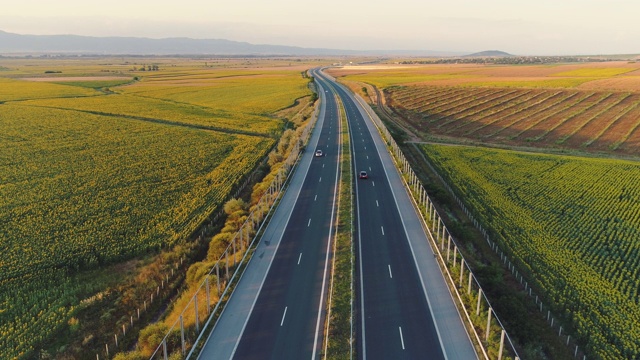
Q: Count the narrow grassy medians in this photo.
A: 1